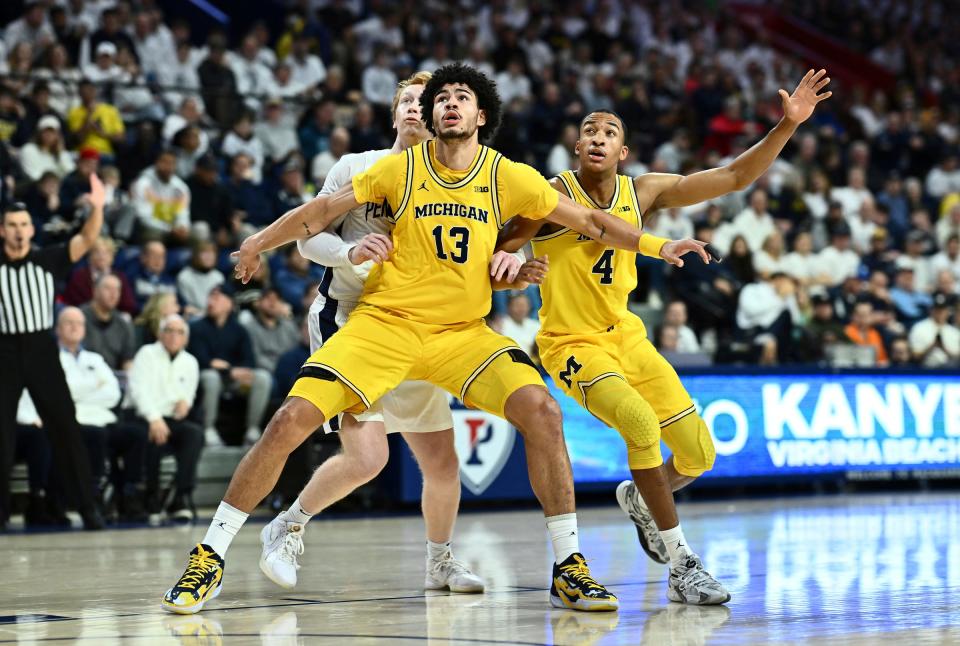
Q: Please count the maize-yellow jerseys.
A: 2